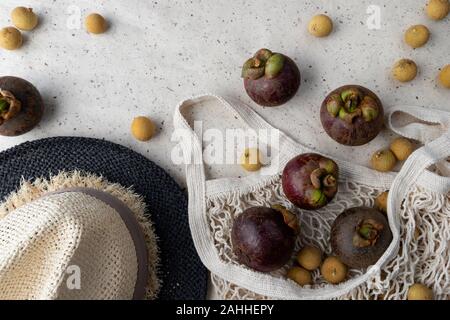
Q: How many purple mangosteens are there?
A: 6